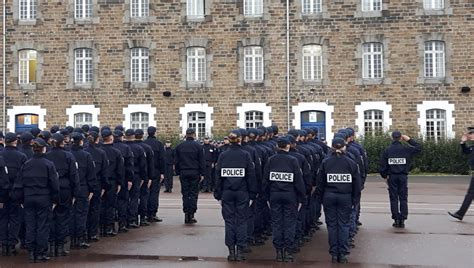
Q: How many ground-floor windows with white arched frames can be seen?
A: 6